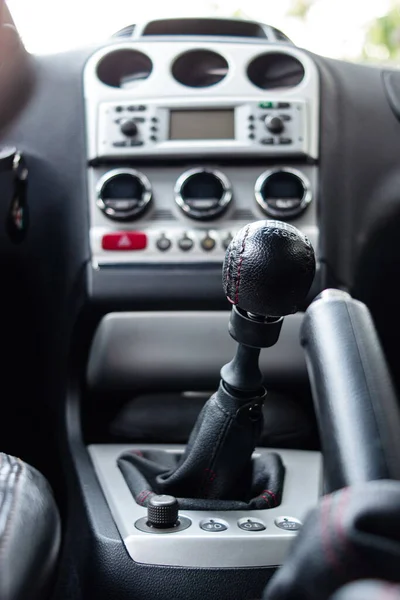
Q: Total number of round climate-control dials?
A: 3